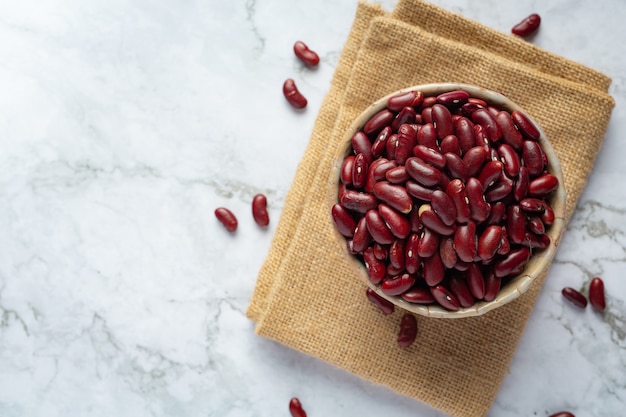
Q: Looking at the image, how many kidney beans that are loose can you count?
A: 11